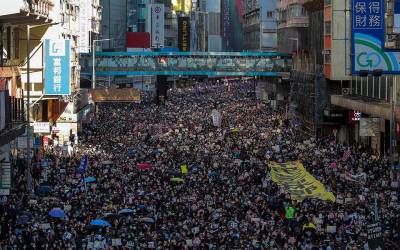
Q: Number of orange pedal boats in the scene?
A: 0